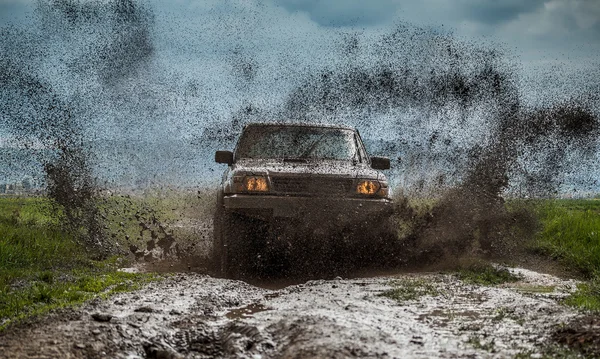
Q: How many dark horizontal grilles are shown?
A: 1